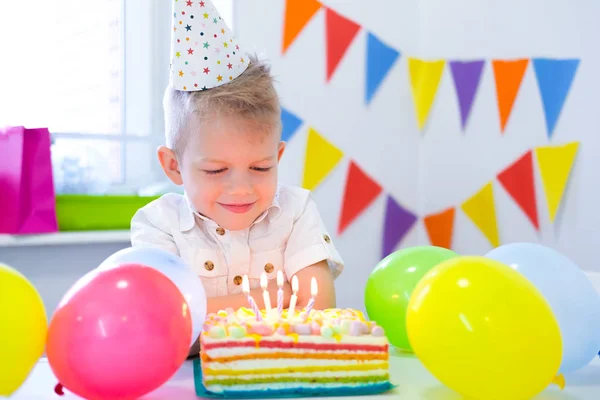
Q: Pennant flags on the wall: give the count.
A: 15